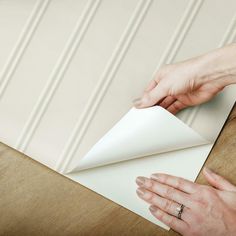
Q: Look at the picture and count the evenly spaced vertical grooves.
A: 5